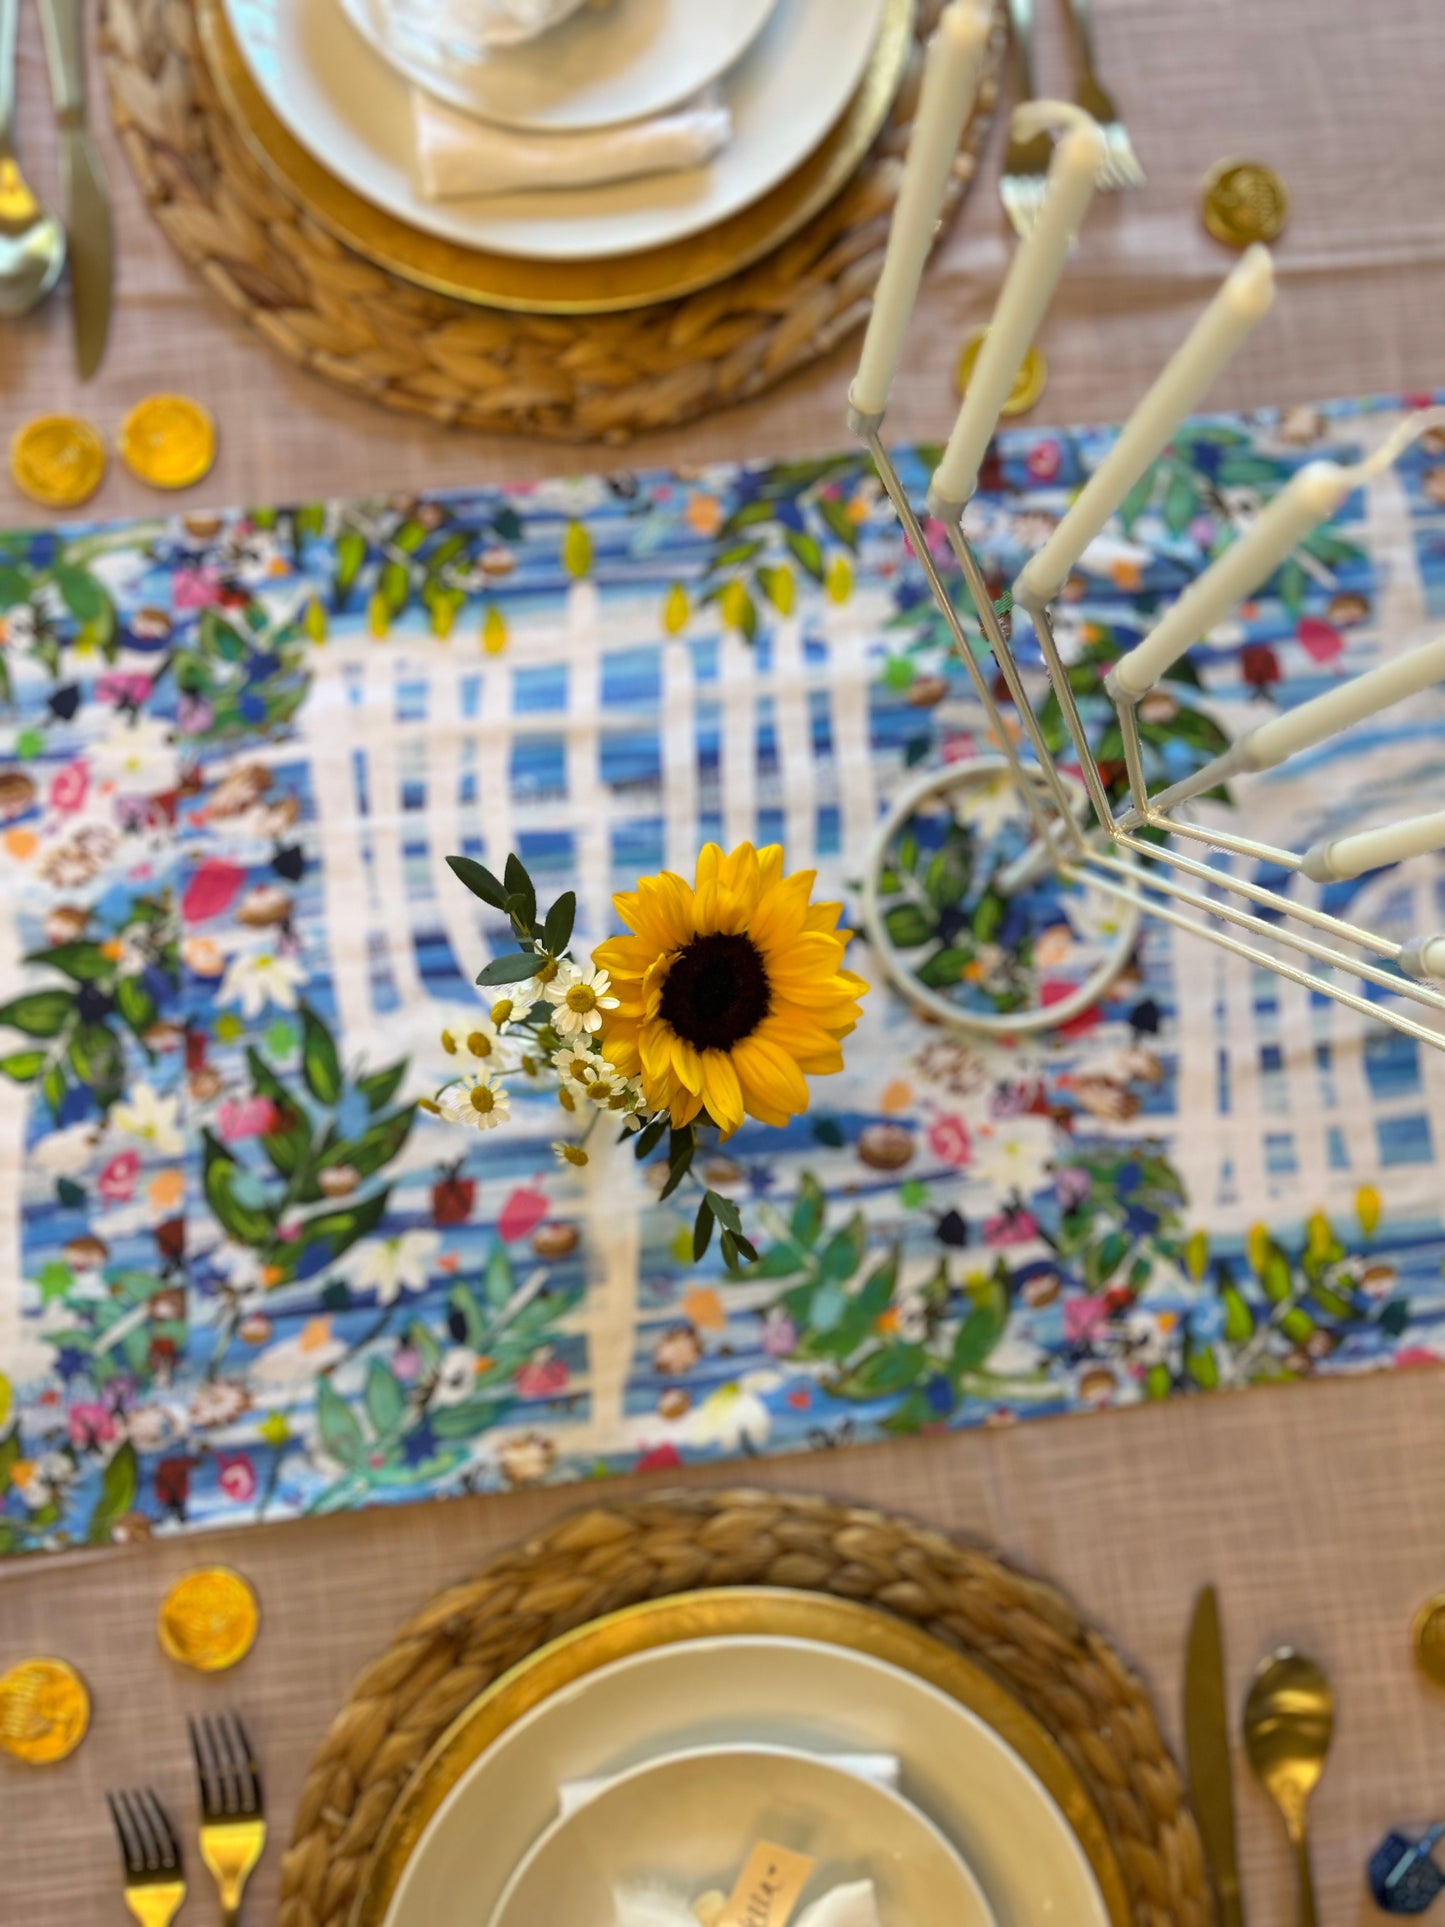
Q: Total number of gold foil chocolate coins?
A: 7